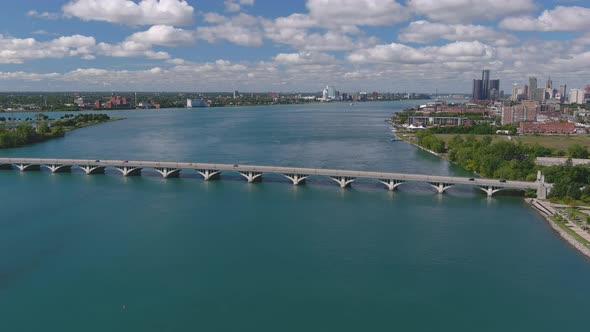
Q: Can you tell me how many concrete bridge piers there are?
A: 12